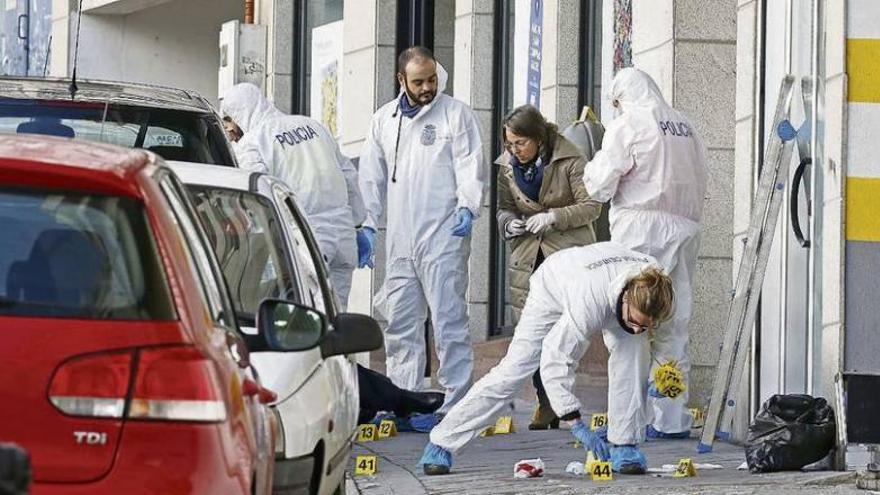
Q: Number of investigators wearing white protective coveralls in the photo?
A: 4